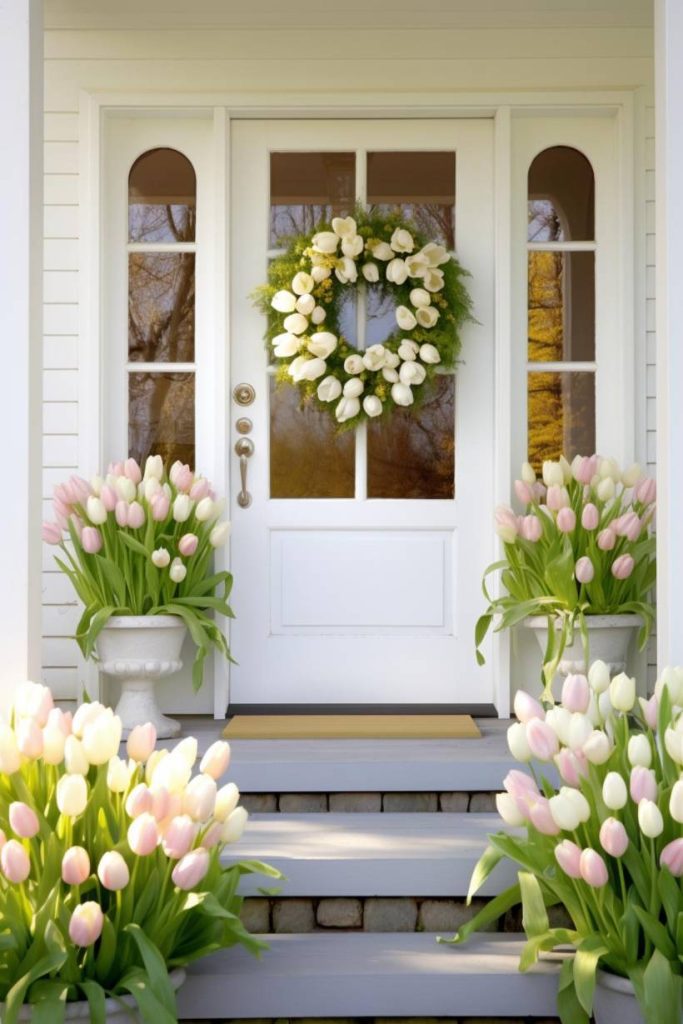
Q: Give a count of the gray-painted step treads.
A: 3